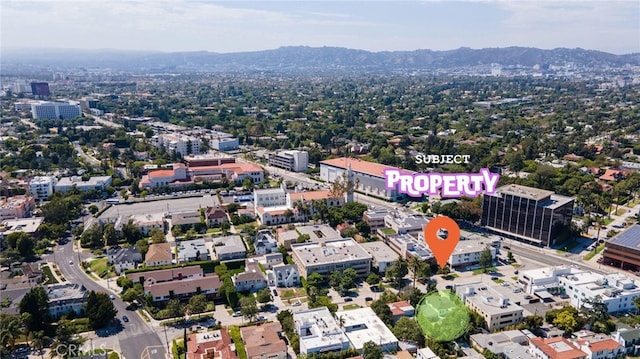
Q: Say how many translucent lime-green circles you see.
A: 1